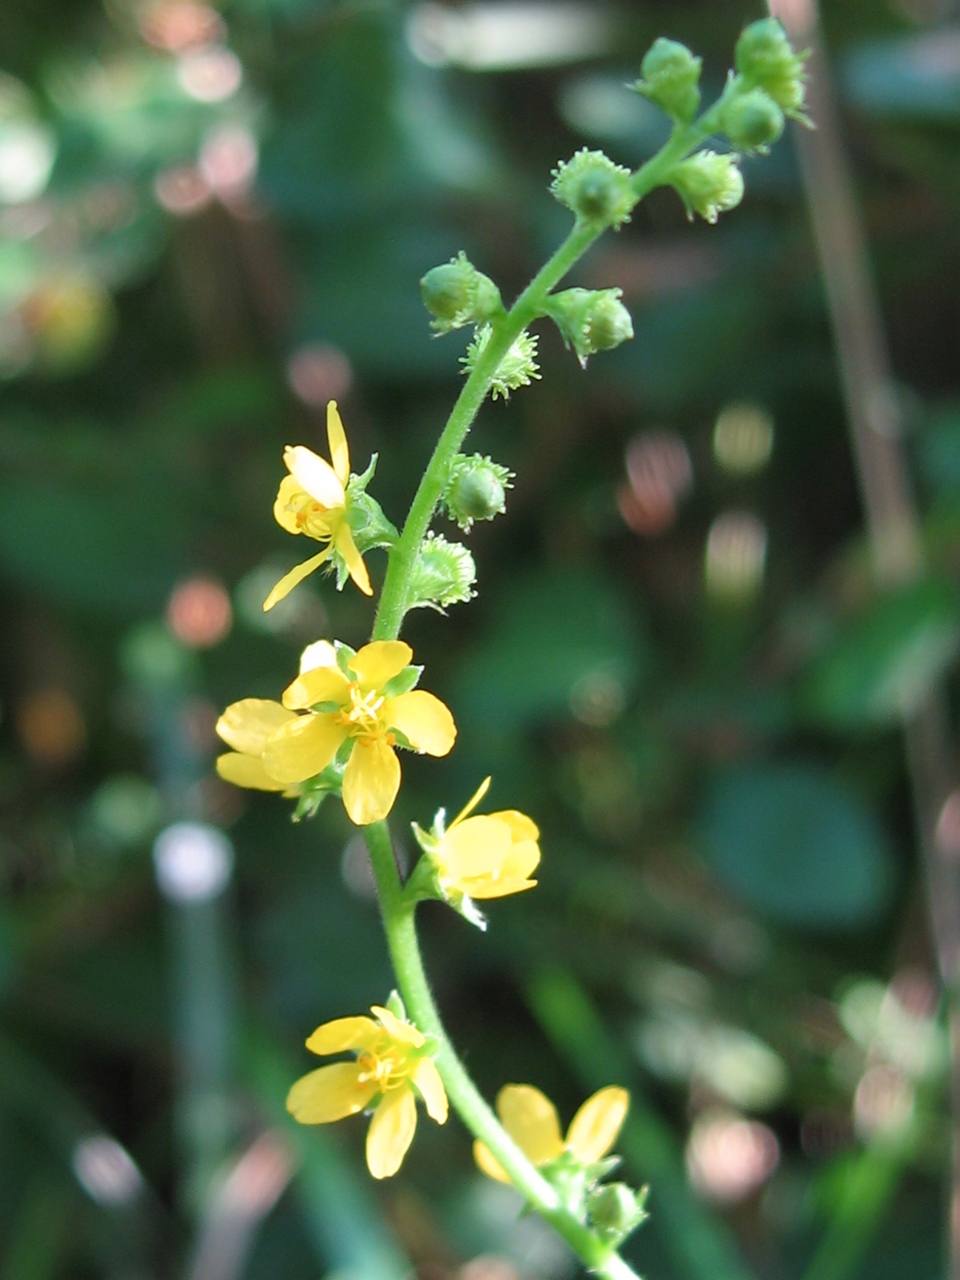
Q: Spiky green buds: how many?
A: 11